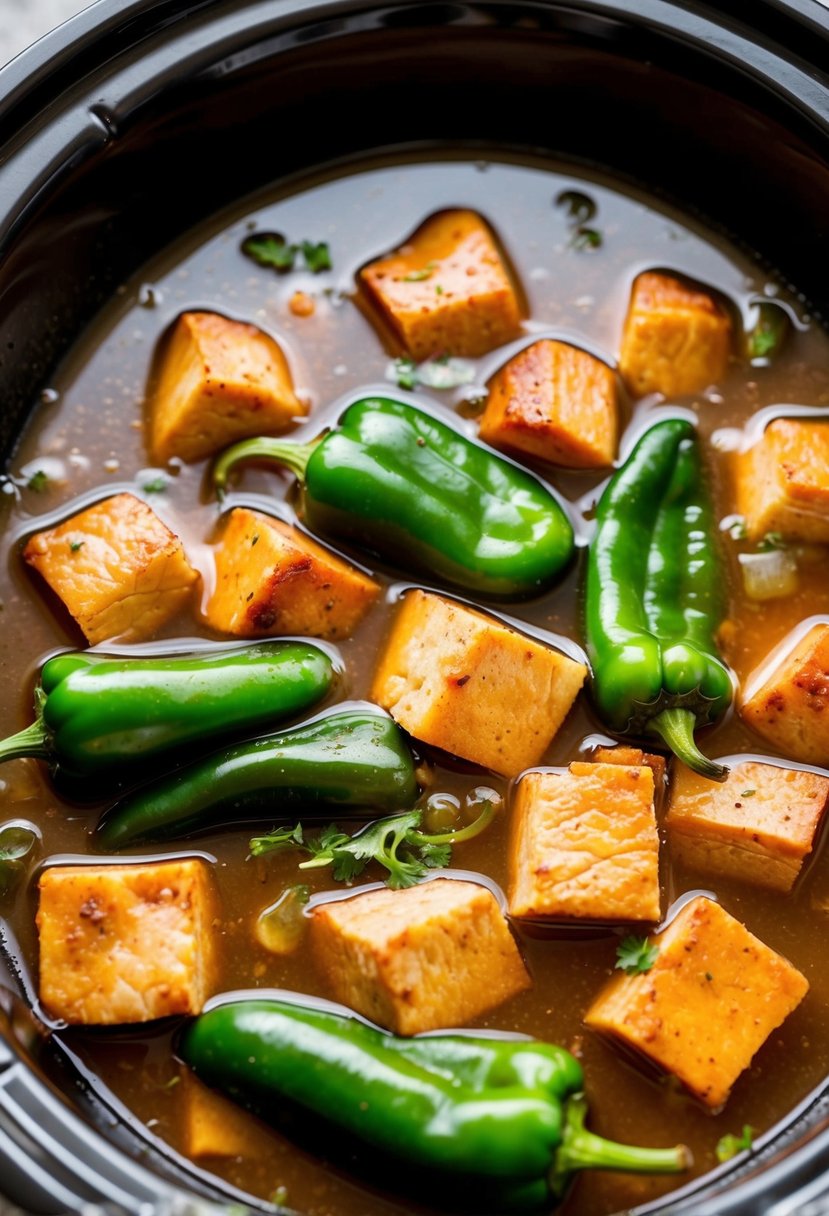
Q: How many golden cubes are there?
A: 14